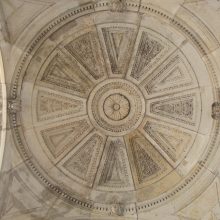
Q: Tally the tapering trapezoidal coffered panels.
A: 12